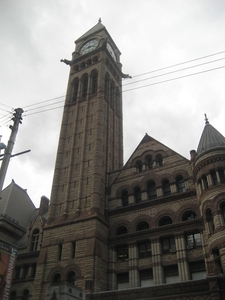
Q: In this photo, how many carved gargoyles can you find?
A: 2